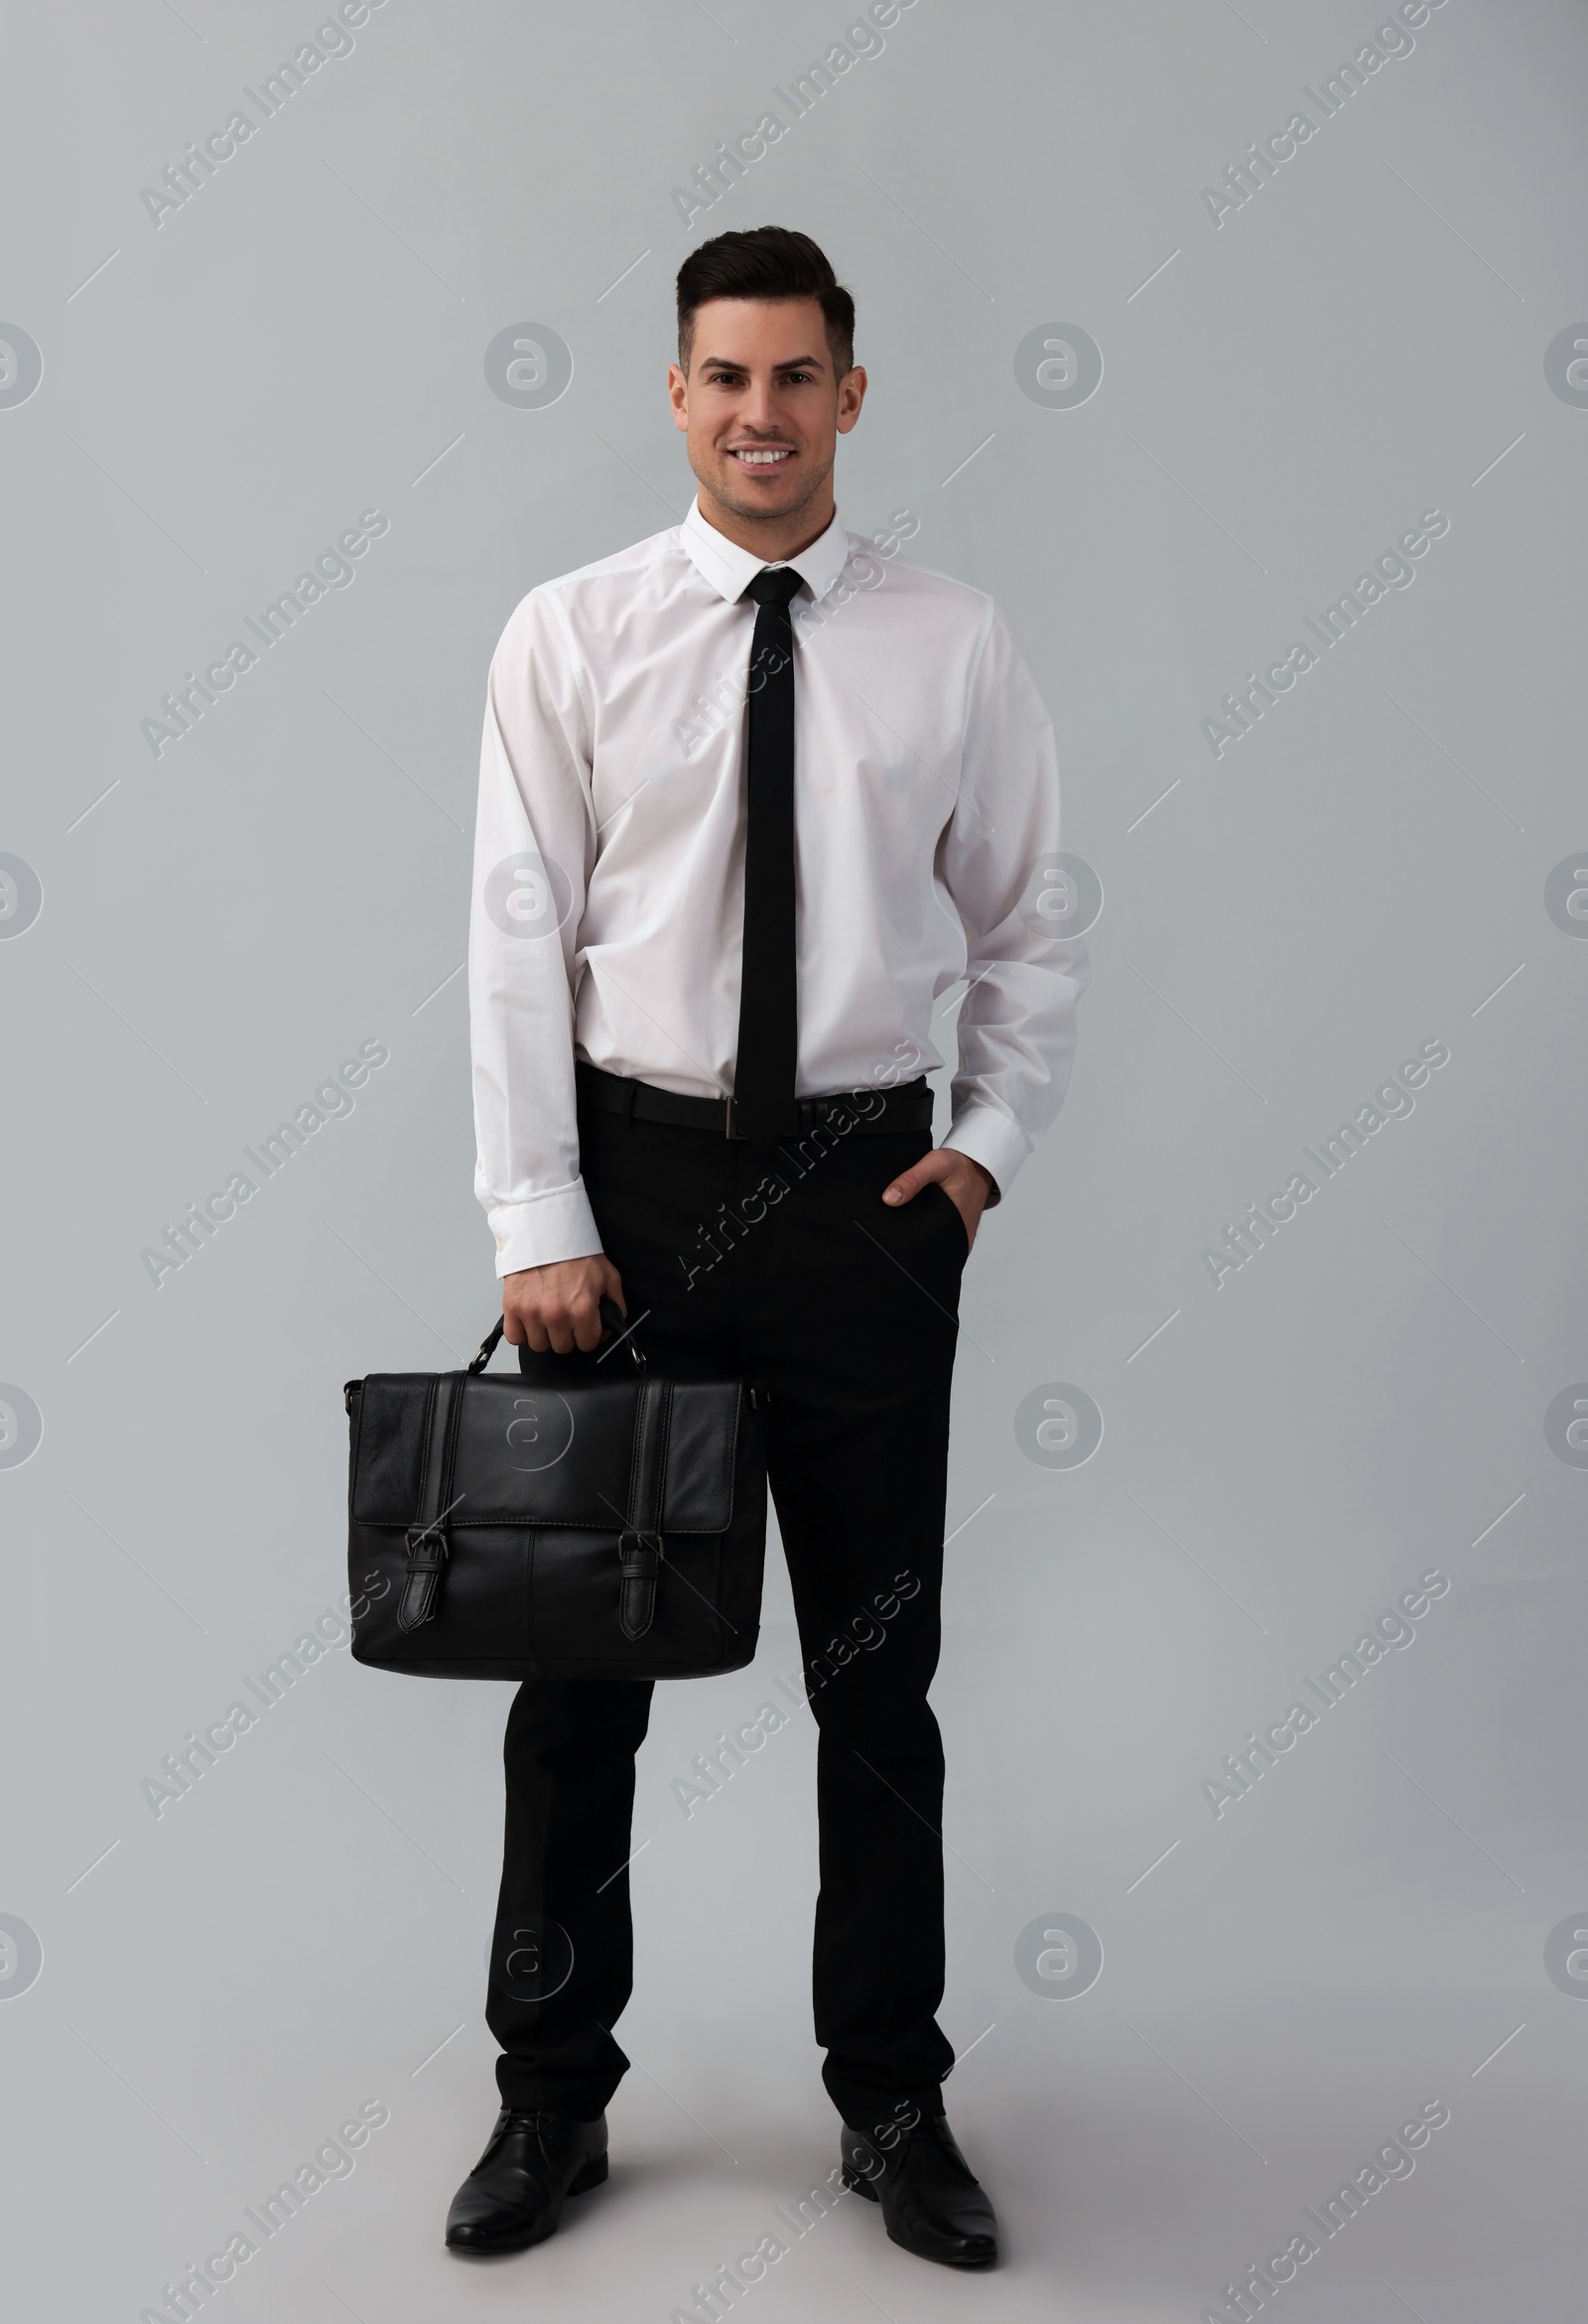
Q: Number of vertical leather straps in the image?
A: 2